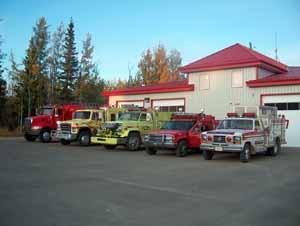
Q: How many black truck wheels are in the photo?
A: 11